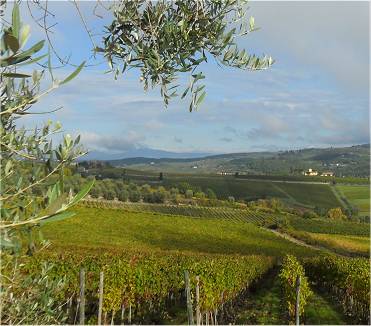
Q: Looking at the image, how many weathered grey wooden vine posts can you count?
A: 5